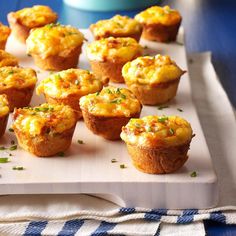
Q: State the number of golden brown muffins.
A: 14